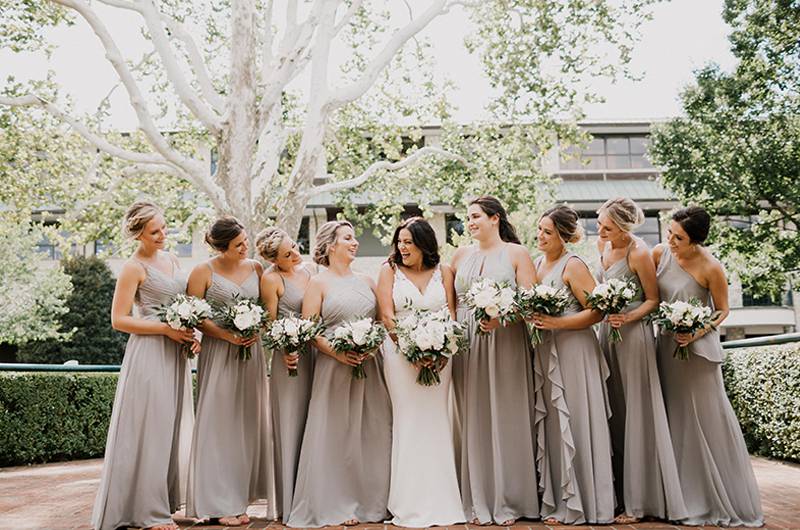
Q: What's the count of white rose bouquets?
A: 9